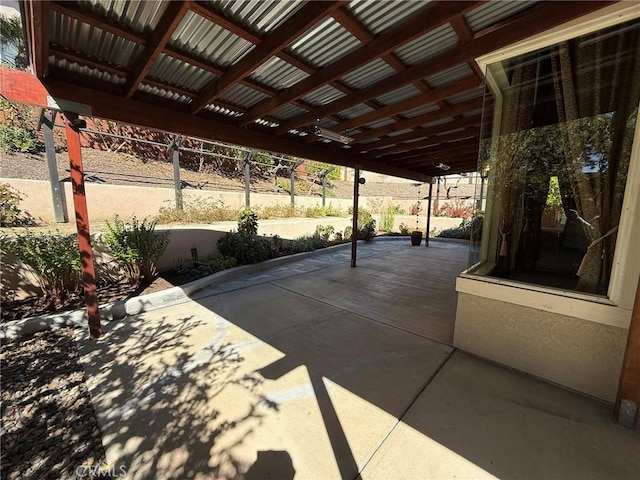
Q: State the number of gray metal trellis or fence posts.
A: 5